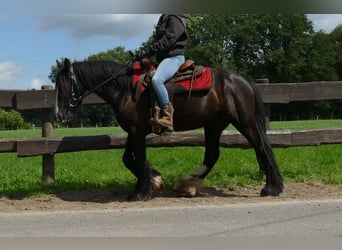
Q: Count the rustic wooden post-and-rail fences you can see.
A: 1